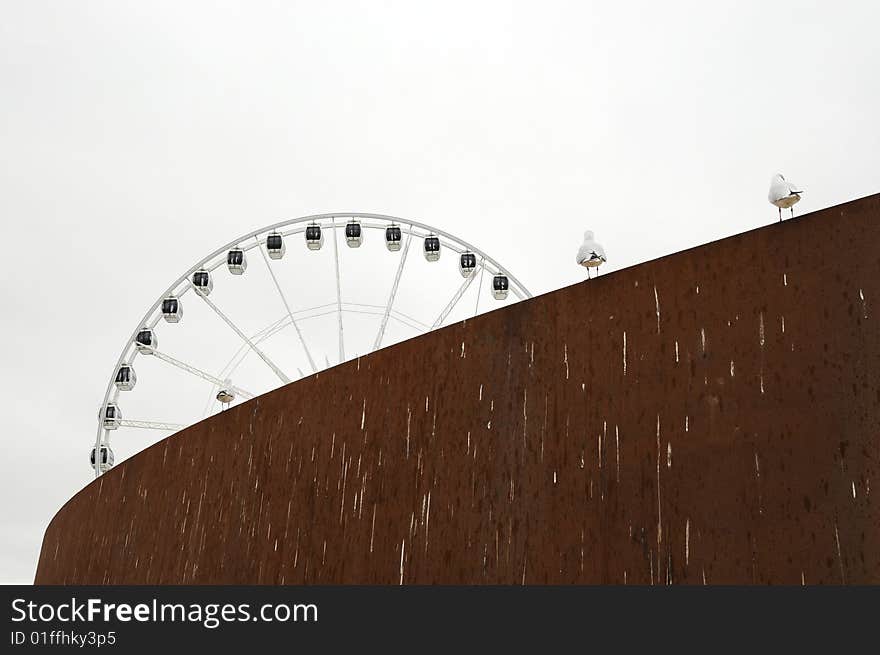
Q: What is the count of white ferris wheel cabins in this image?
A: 14